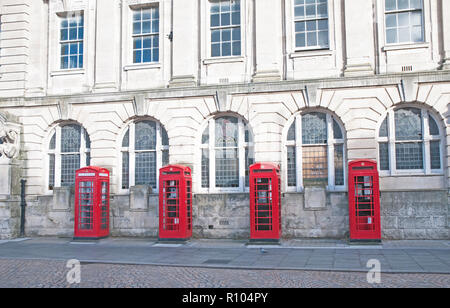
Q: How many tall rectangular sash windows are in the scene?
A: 5